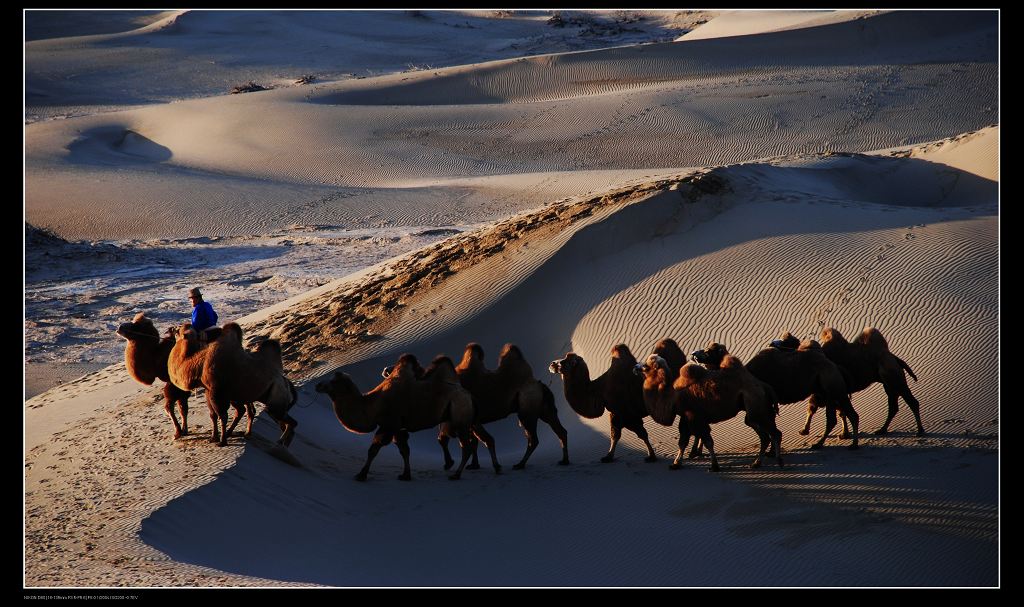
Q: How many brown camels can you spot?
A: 8